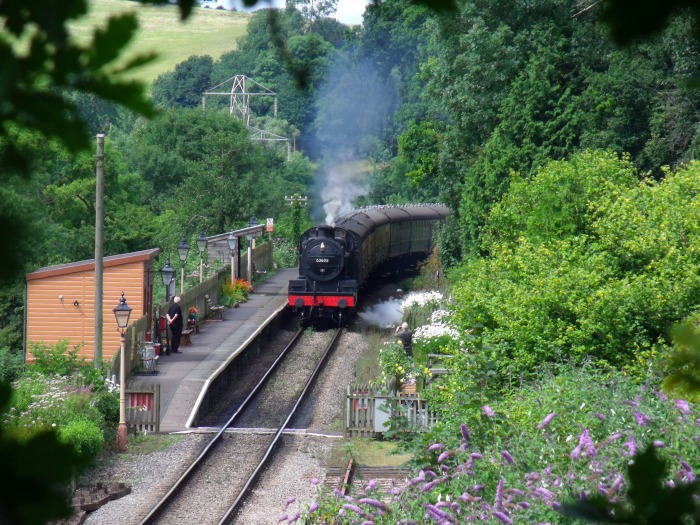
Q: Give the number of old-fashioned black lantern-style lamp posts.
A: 6